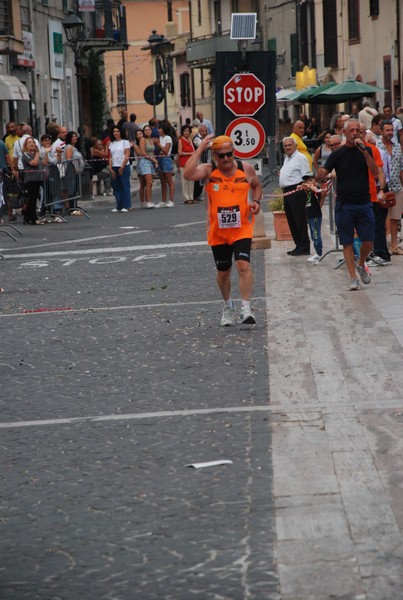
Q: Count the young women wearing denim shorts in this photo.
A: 2